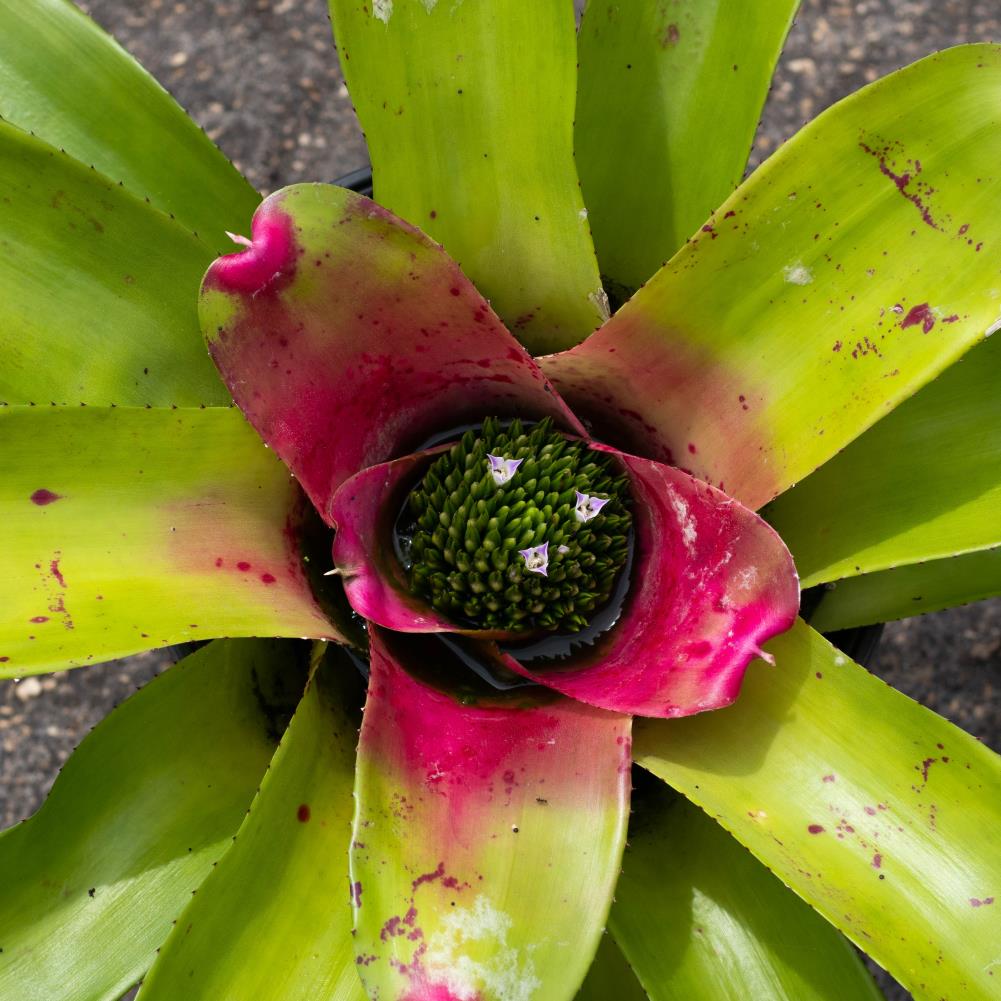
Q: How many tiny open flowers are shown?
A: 3